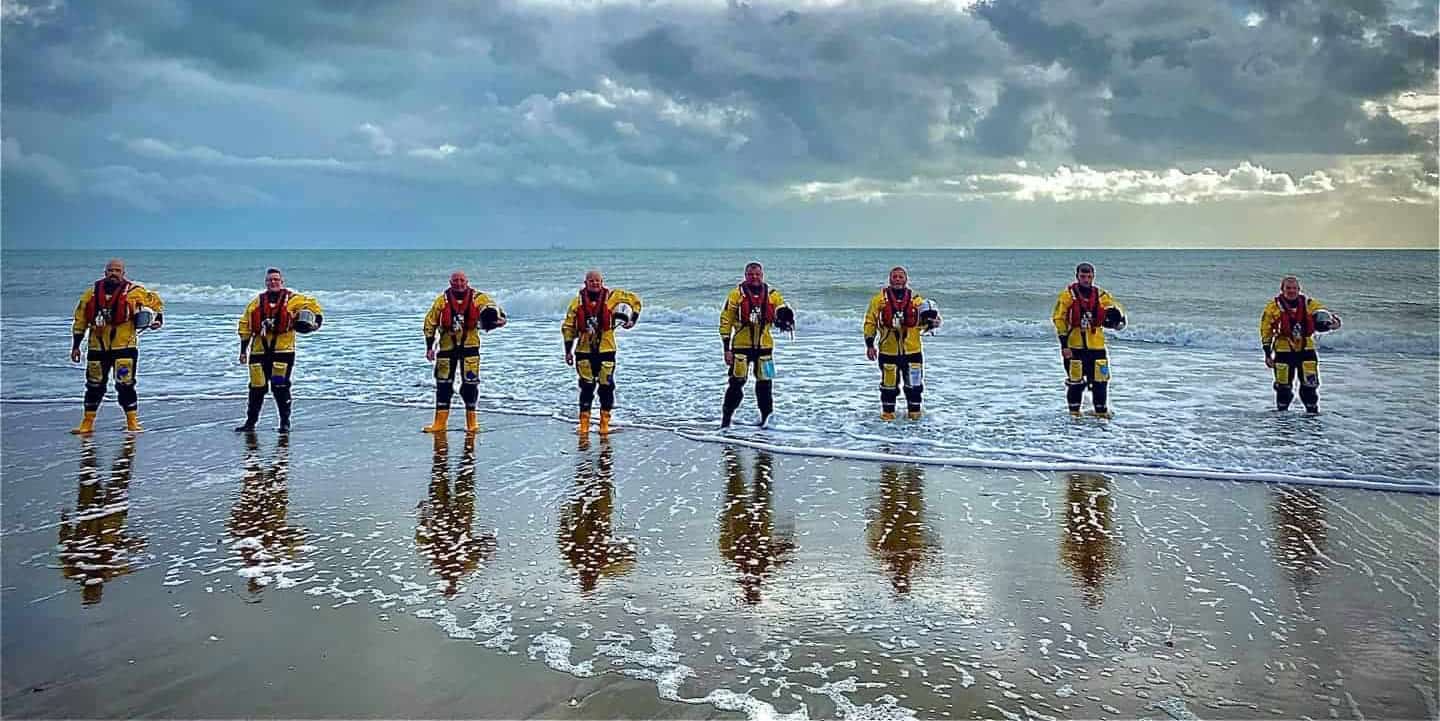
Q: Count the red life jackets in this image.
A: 8